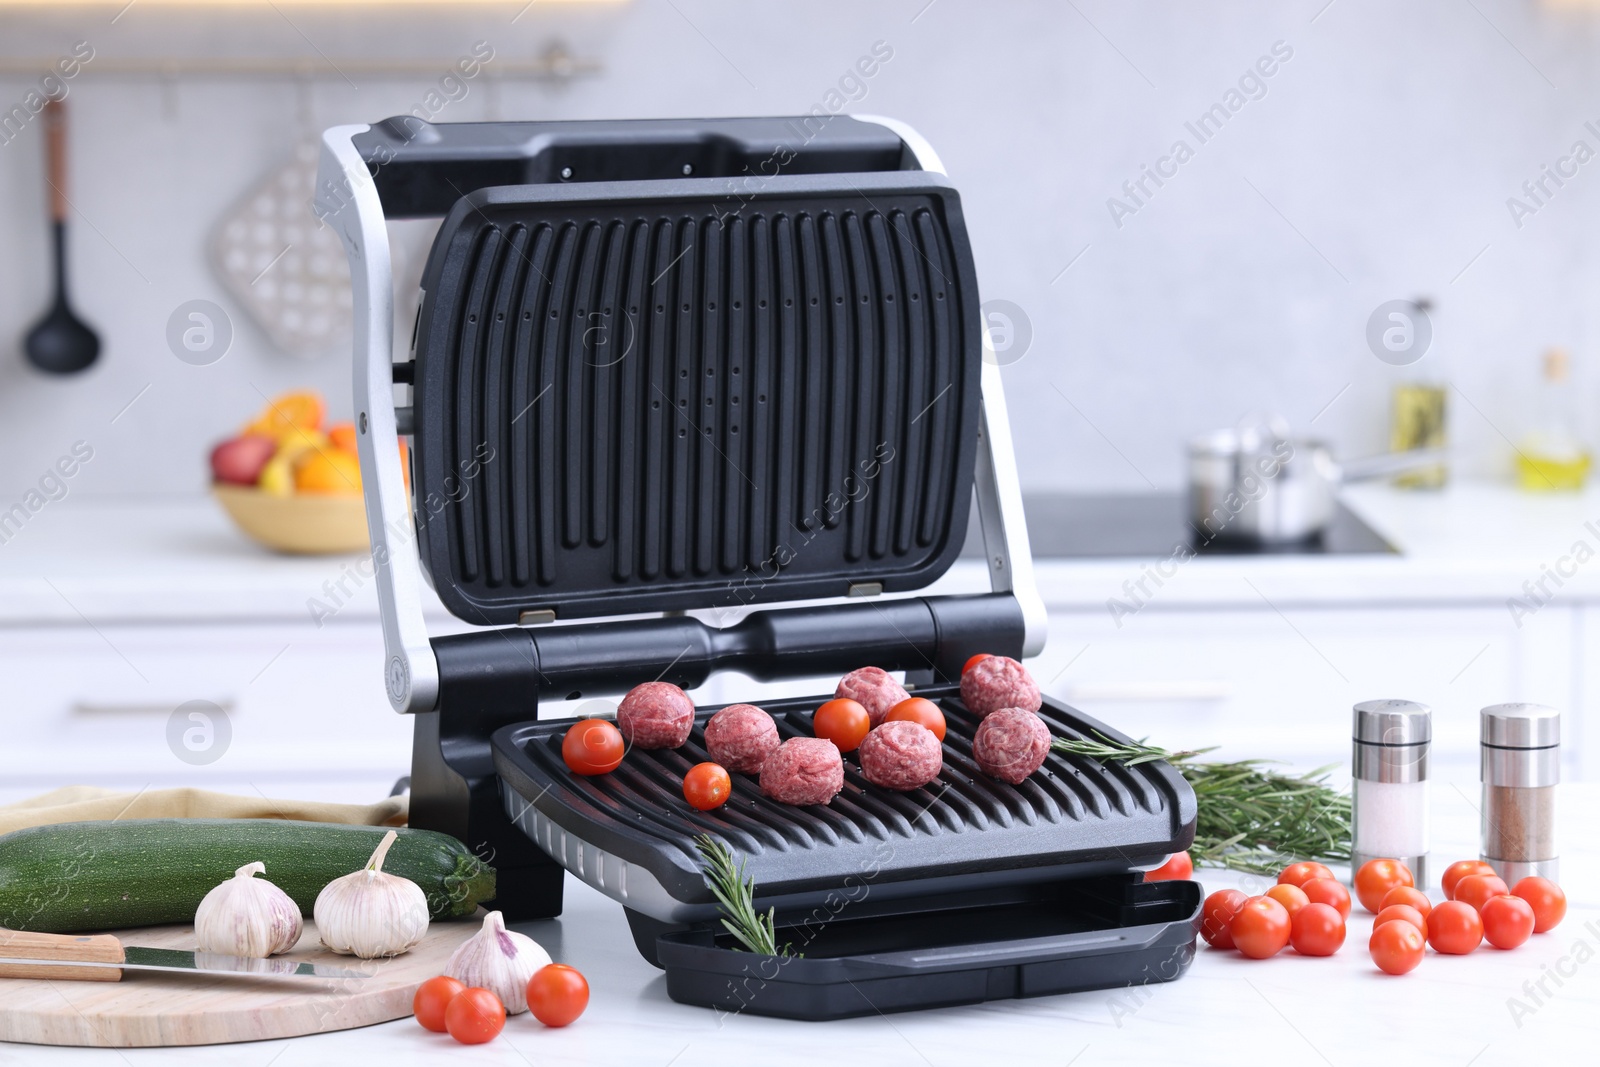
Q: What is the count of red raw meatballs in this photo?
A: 7